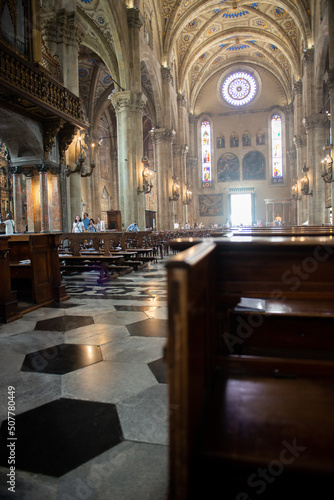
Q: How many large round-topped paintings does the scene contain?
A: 2